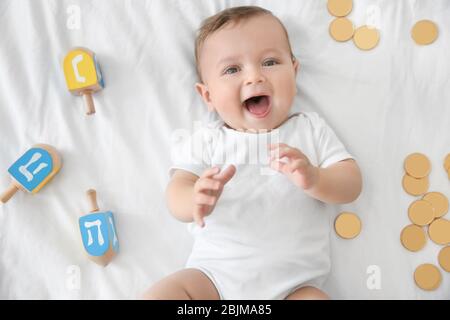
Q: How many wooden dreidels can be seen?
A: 3